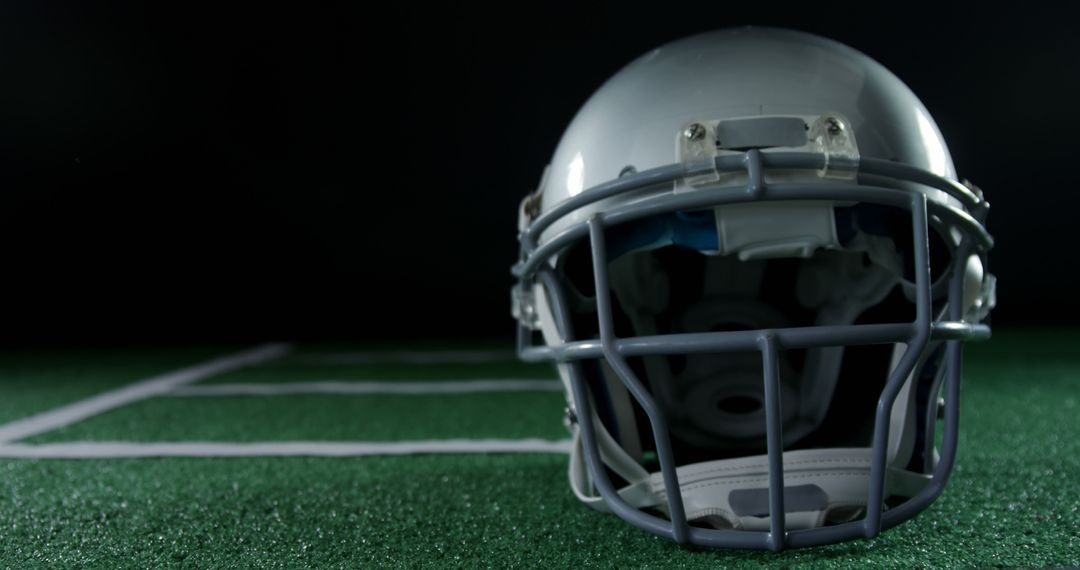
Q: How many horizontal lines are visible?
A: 3